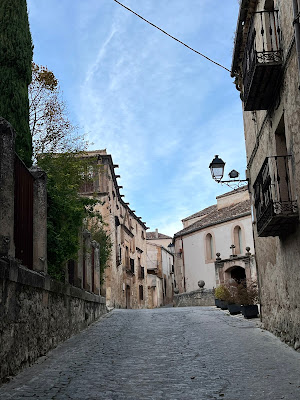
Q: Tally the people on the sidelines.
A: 0